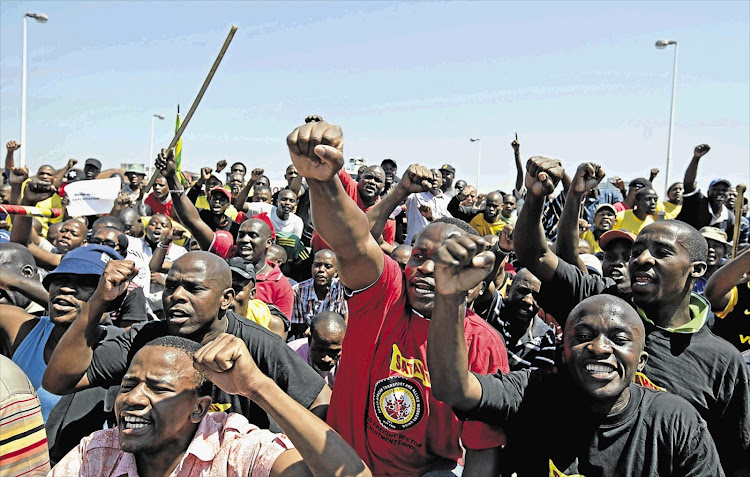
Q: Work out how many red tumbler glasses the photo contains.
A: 0